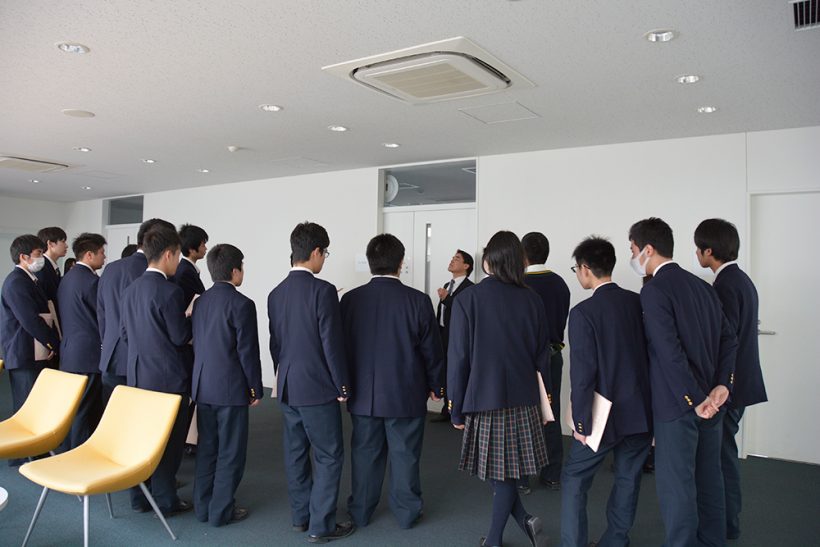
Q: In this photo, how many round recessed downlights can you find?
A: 12